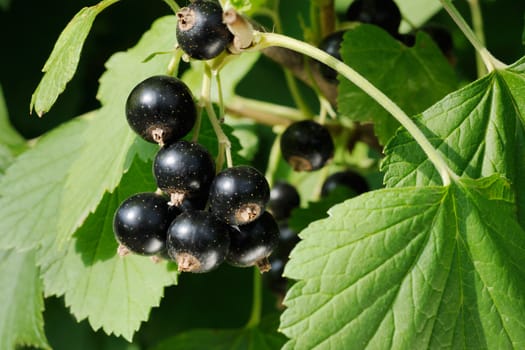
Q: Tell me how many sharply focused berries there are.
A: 7